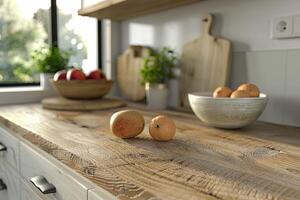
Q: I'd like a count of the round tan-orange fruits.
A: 5